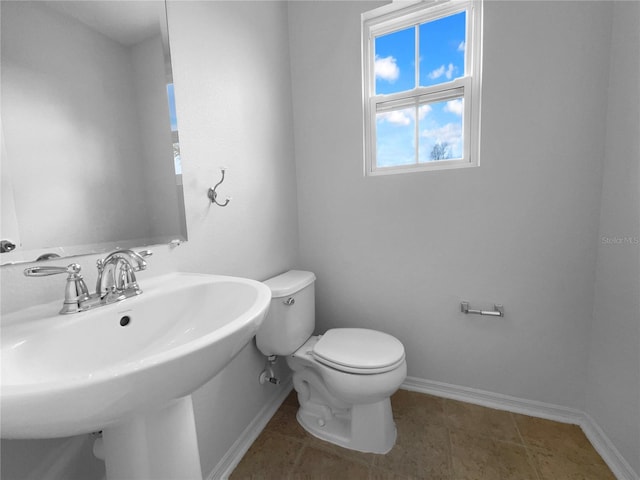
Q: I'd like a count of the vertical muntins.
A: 2